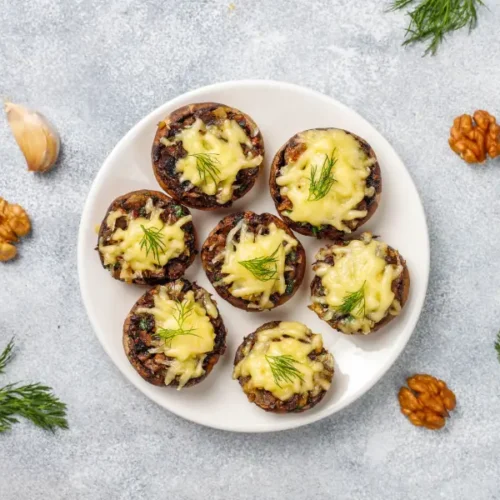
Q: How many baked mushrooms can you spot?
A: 7